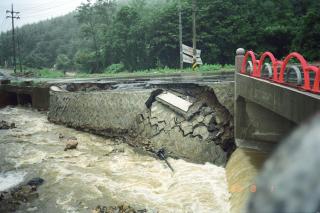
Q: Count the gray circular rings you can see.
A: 3